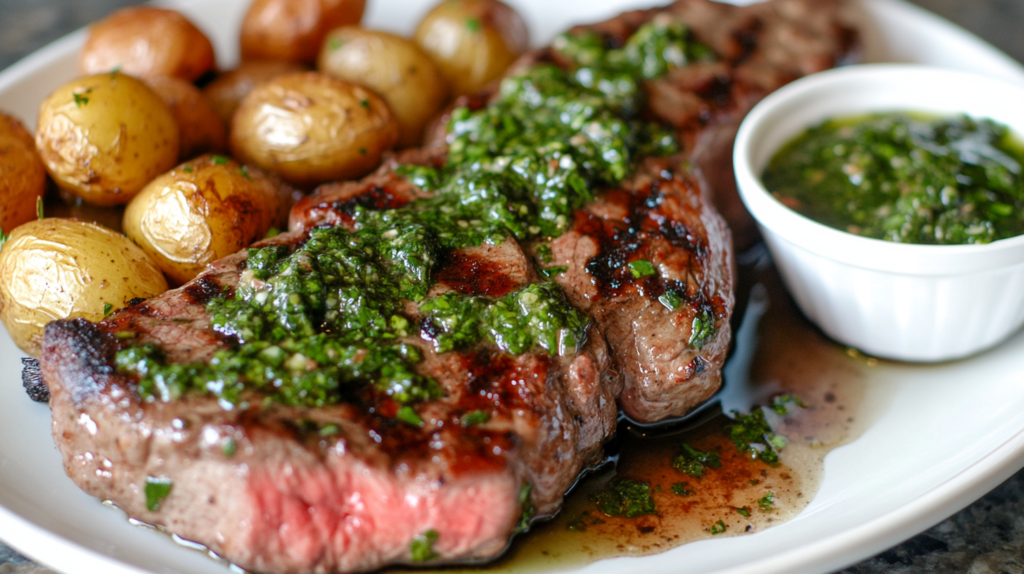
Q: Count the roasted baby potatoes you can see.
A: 11